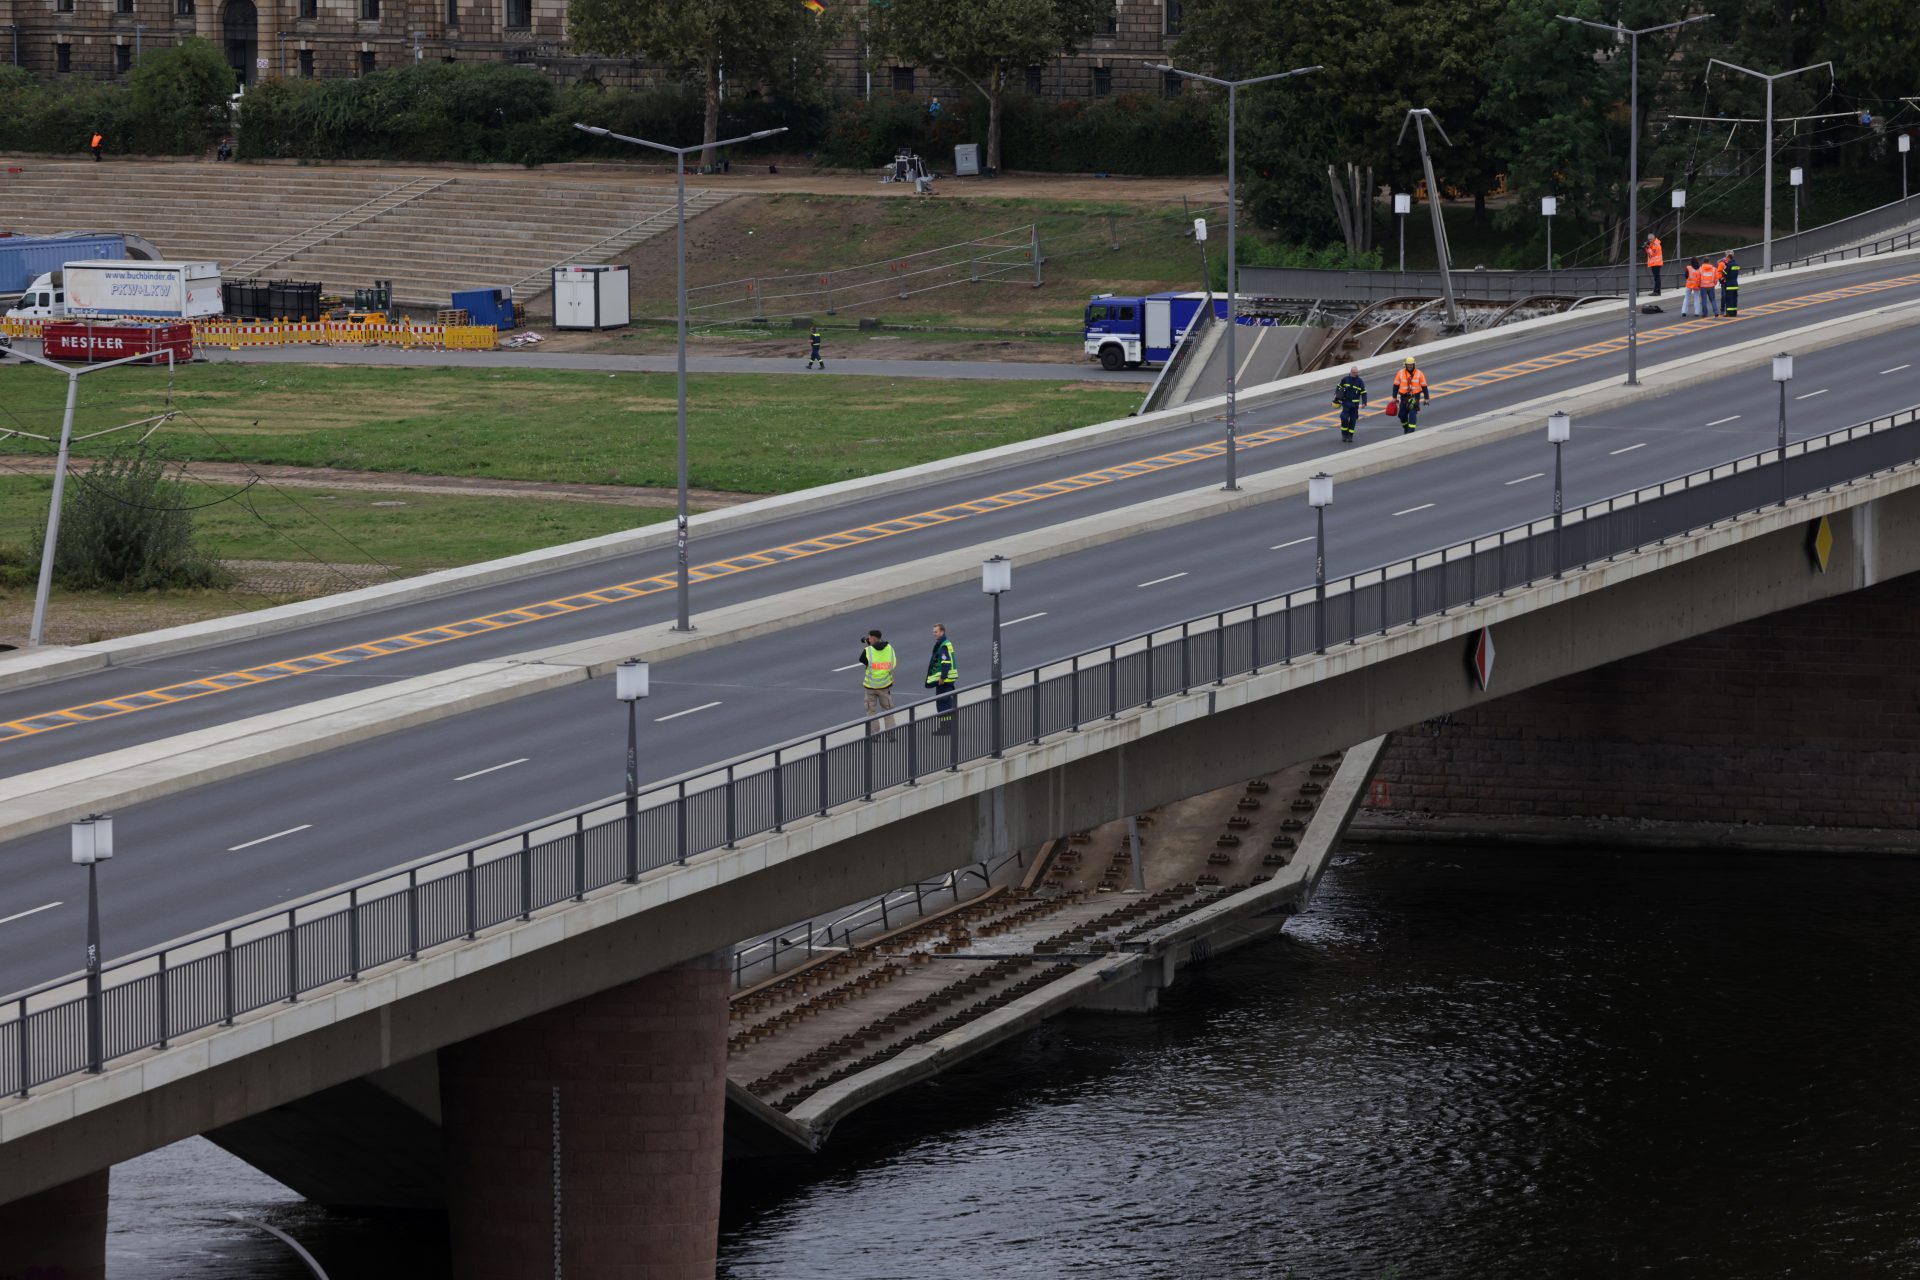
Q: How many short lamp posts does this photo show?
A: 12